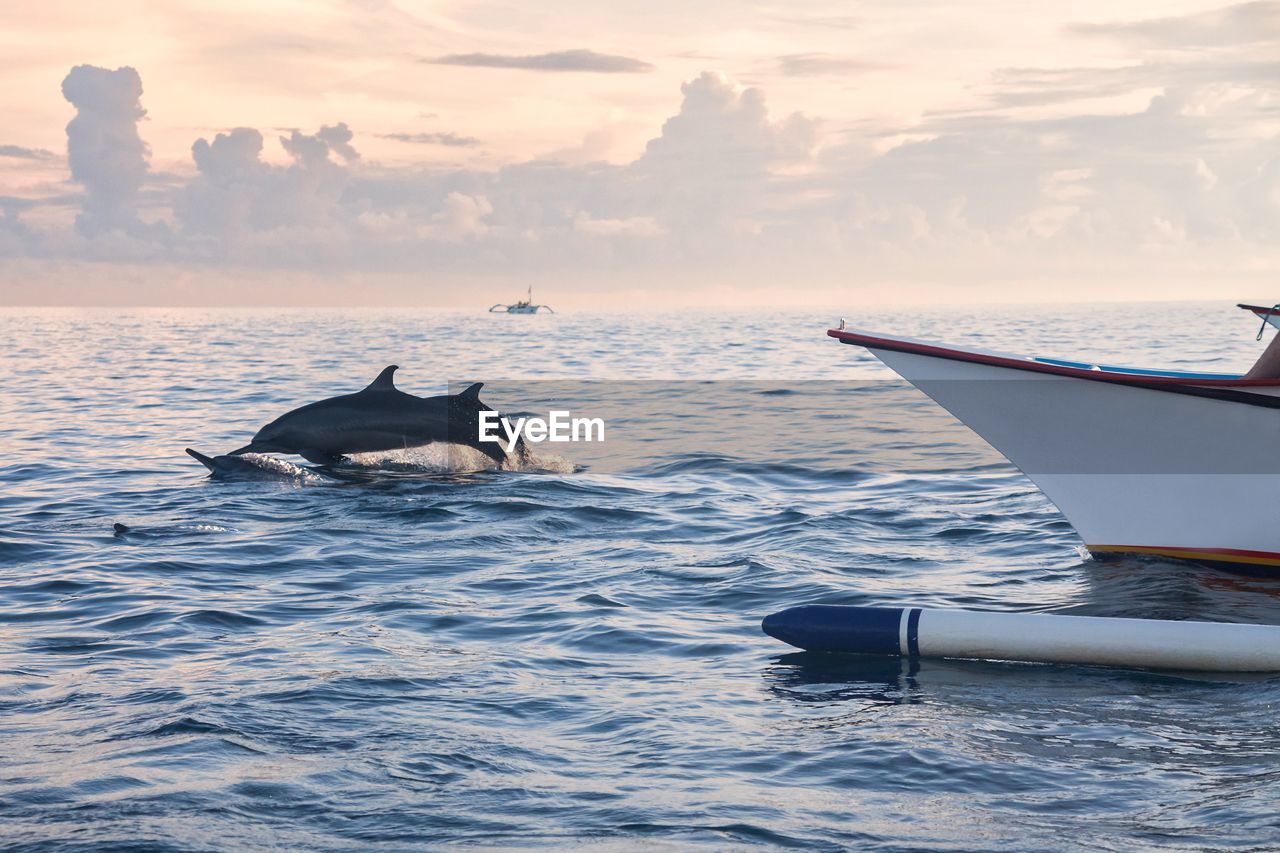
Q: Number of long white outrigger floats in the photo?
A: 1